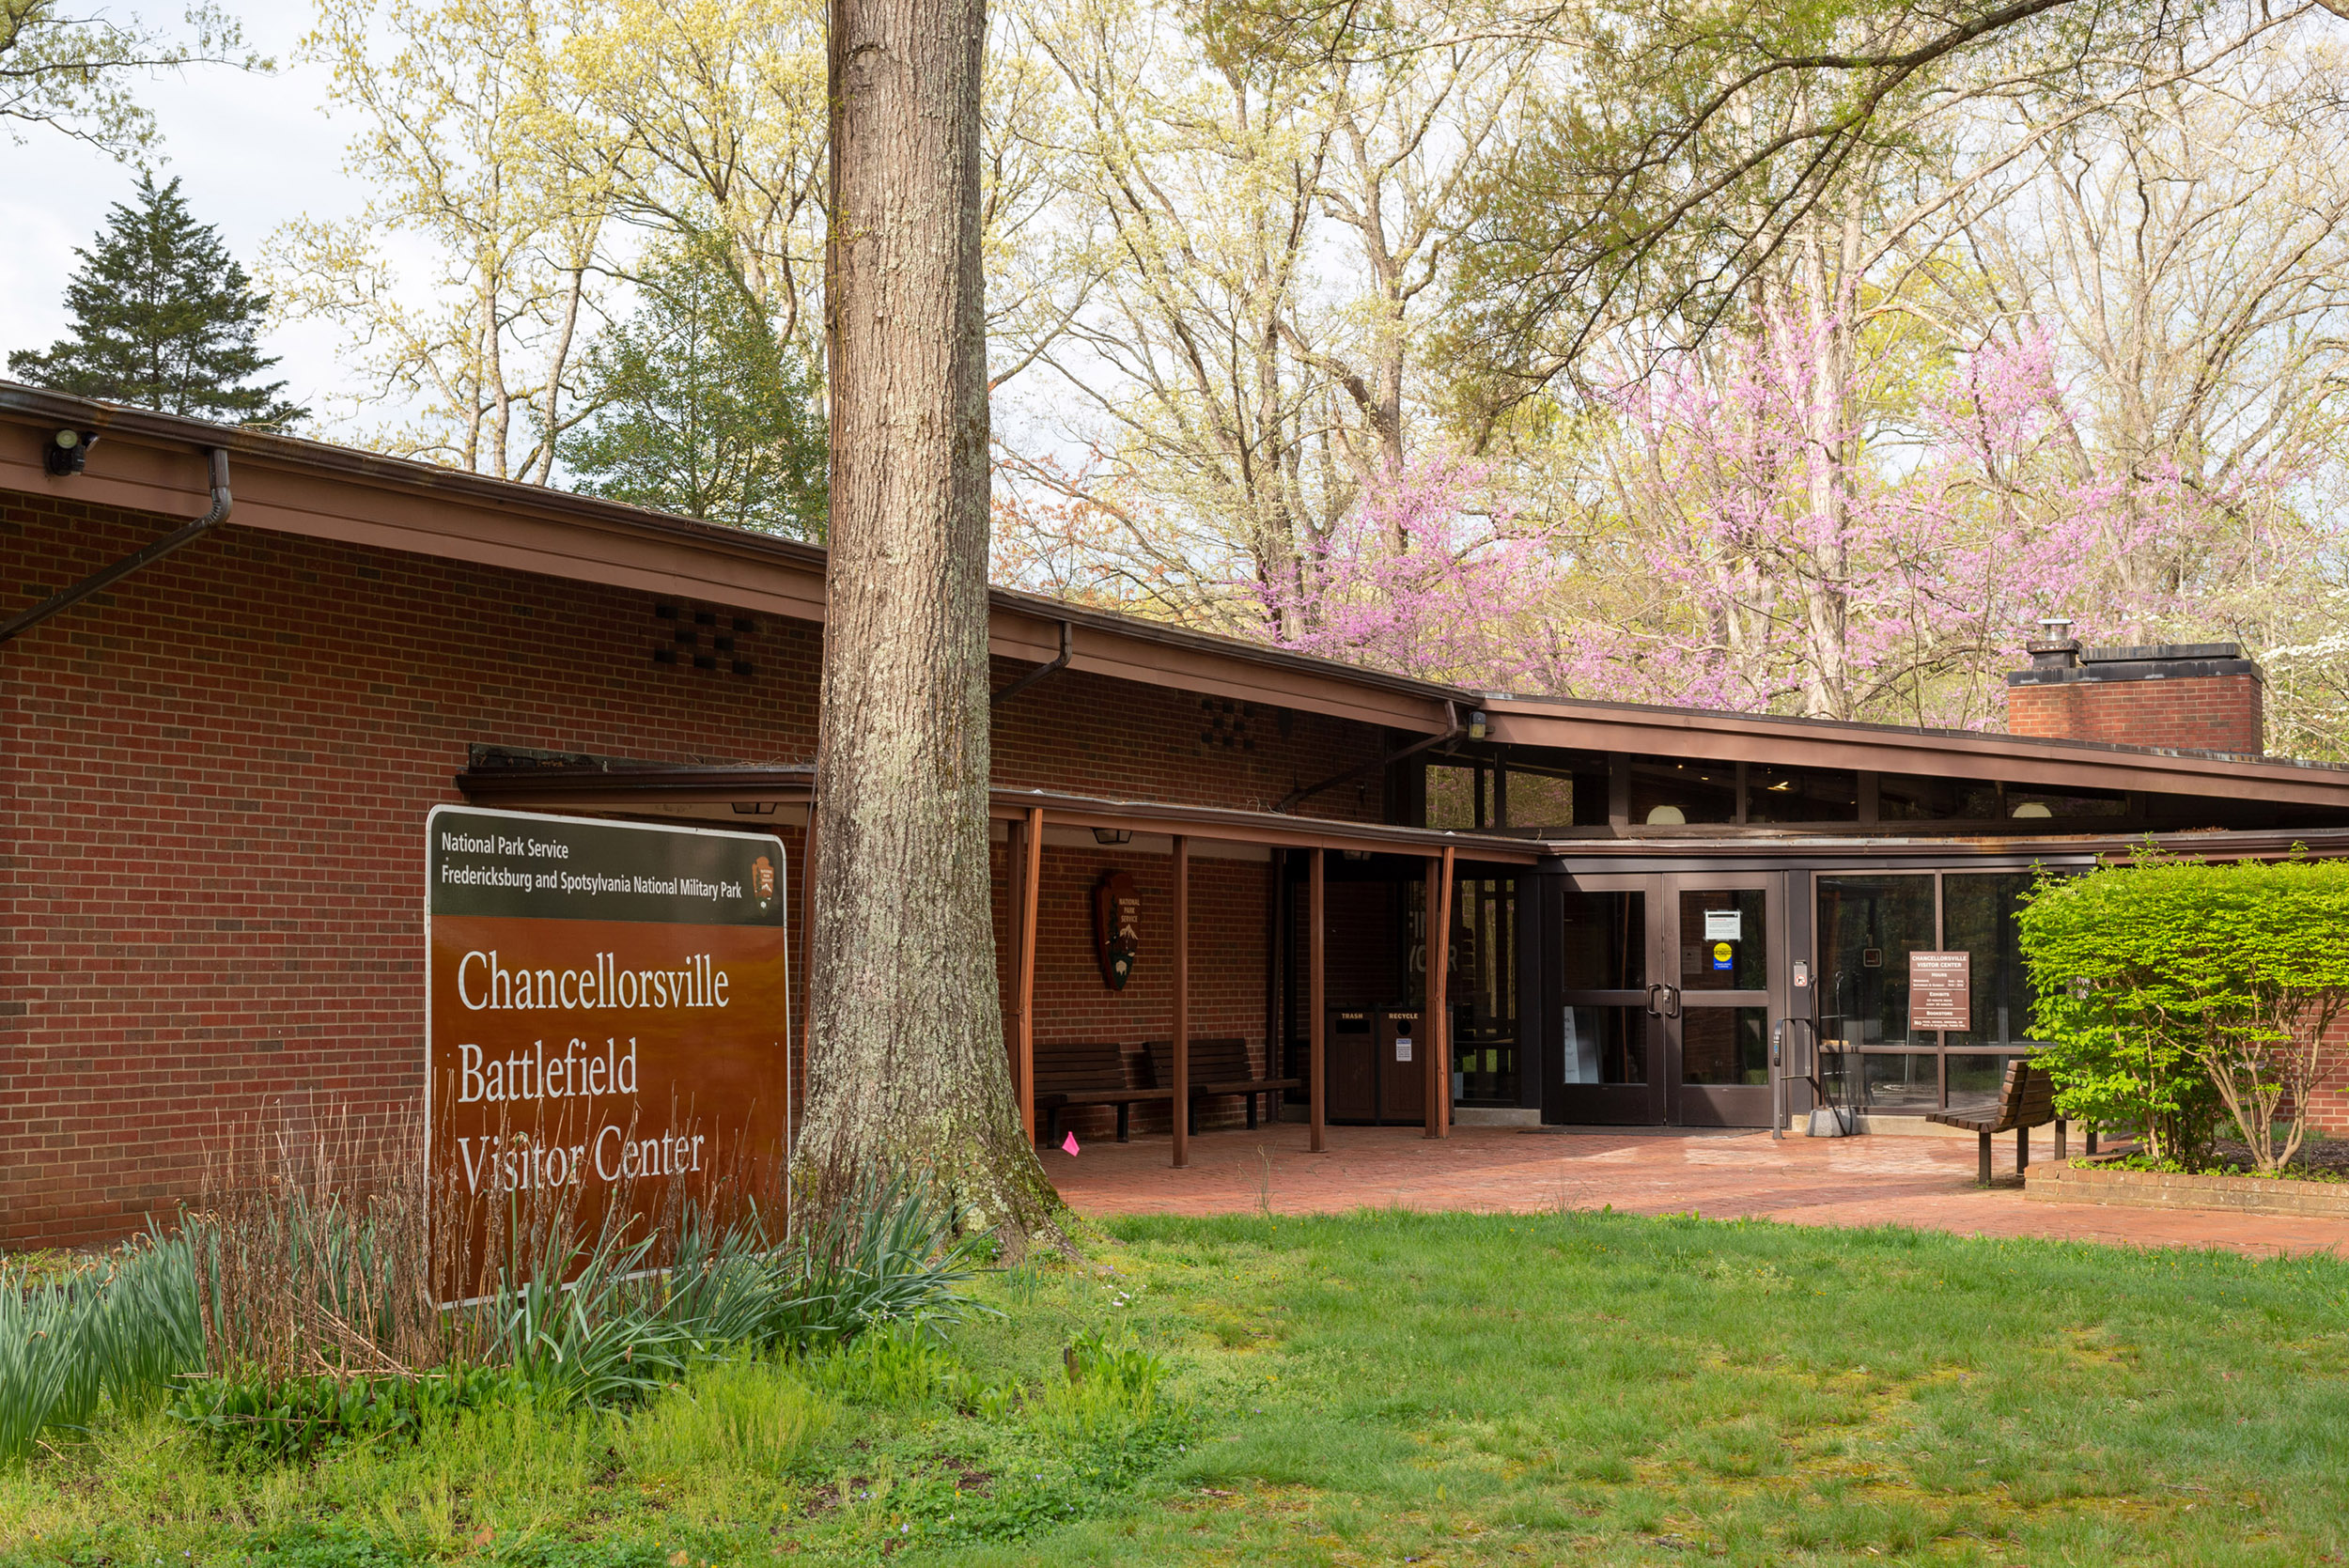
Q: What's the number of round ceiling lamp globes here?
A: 2